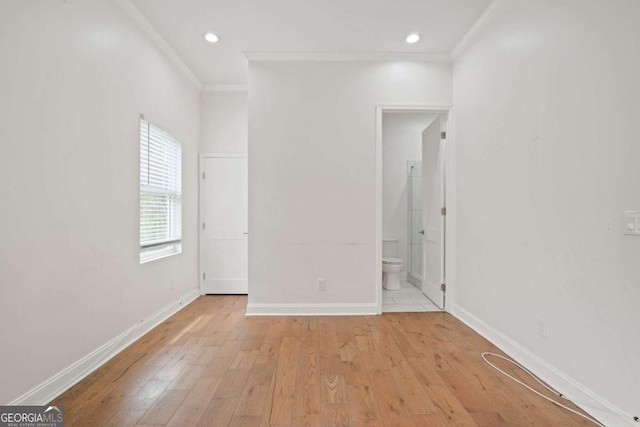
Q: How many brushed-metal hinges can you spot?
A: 6